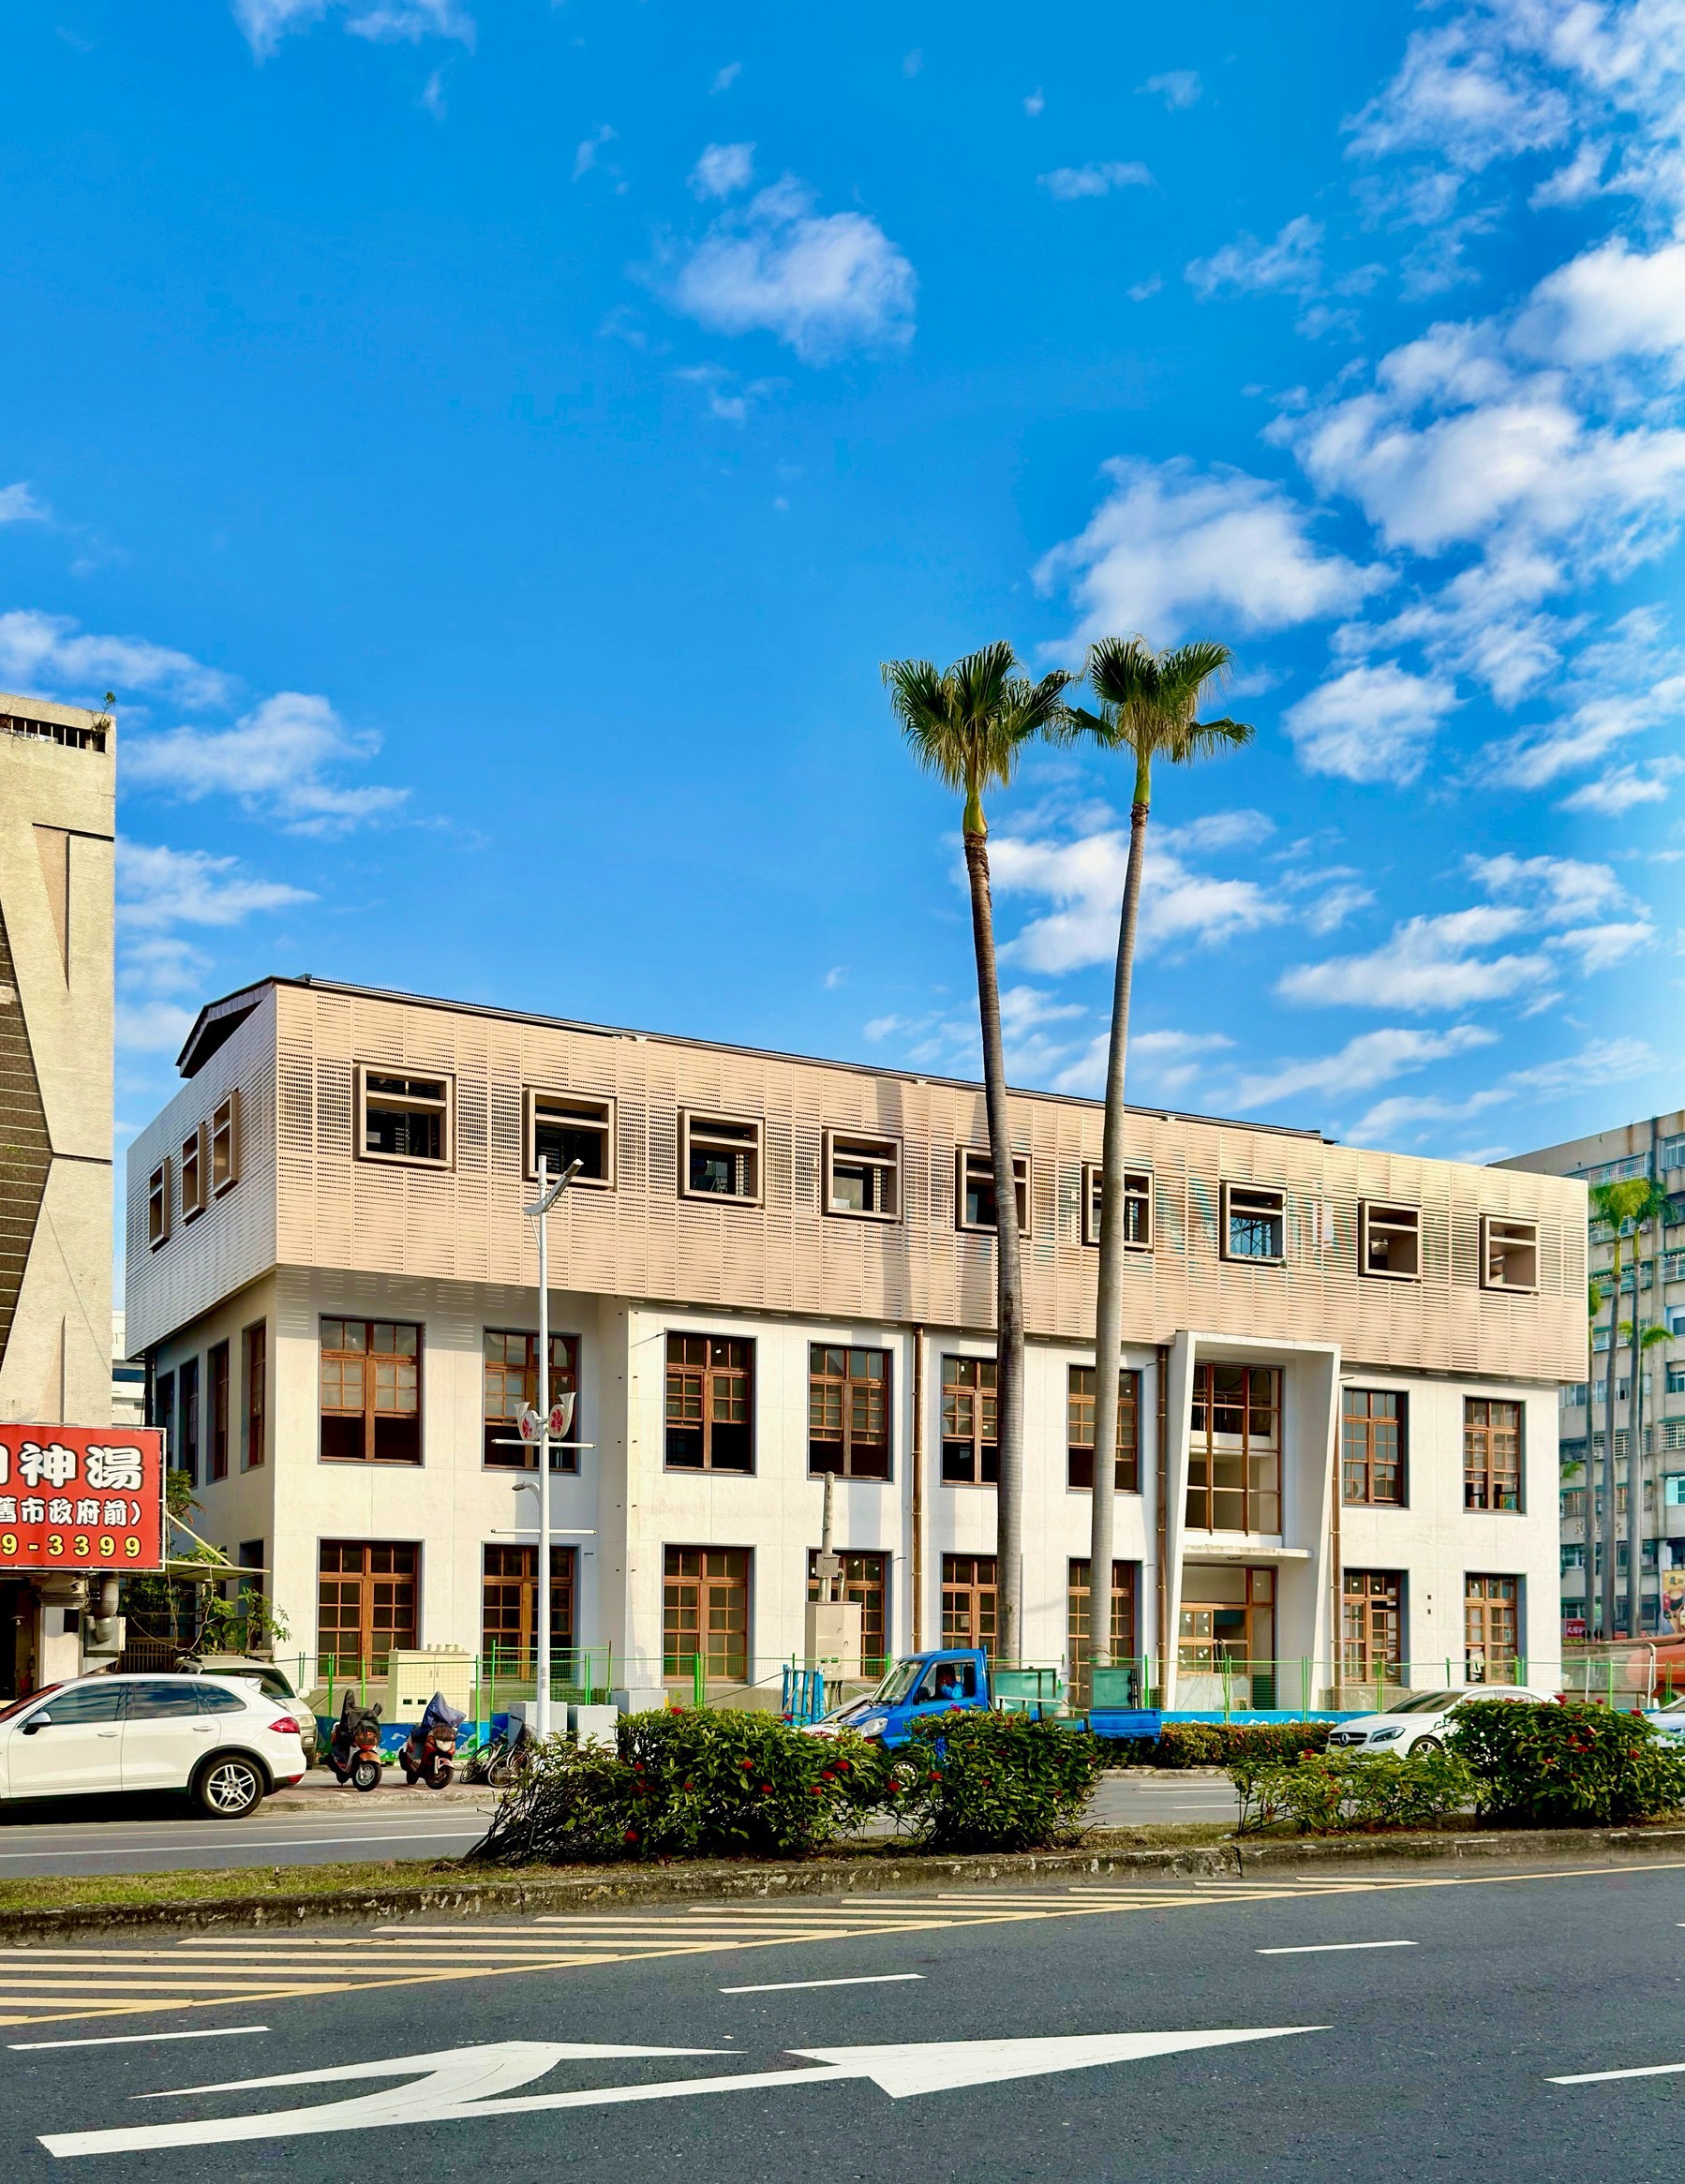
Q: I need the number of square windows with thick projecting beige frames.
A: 12